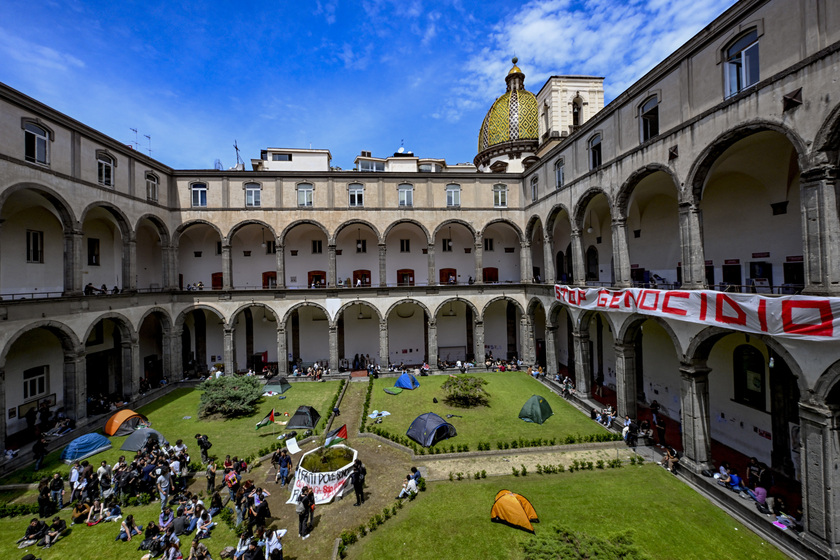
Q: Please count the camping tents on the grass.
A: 9